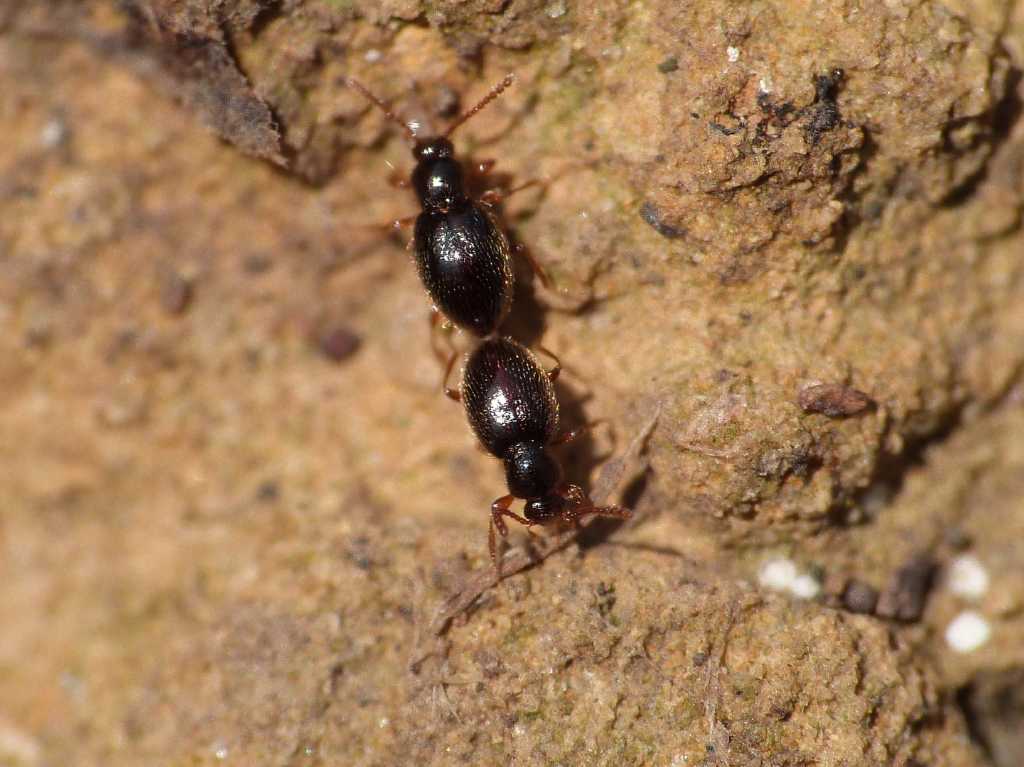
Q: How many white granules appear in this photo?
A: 4